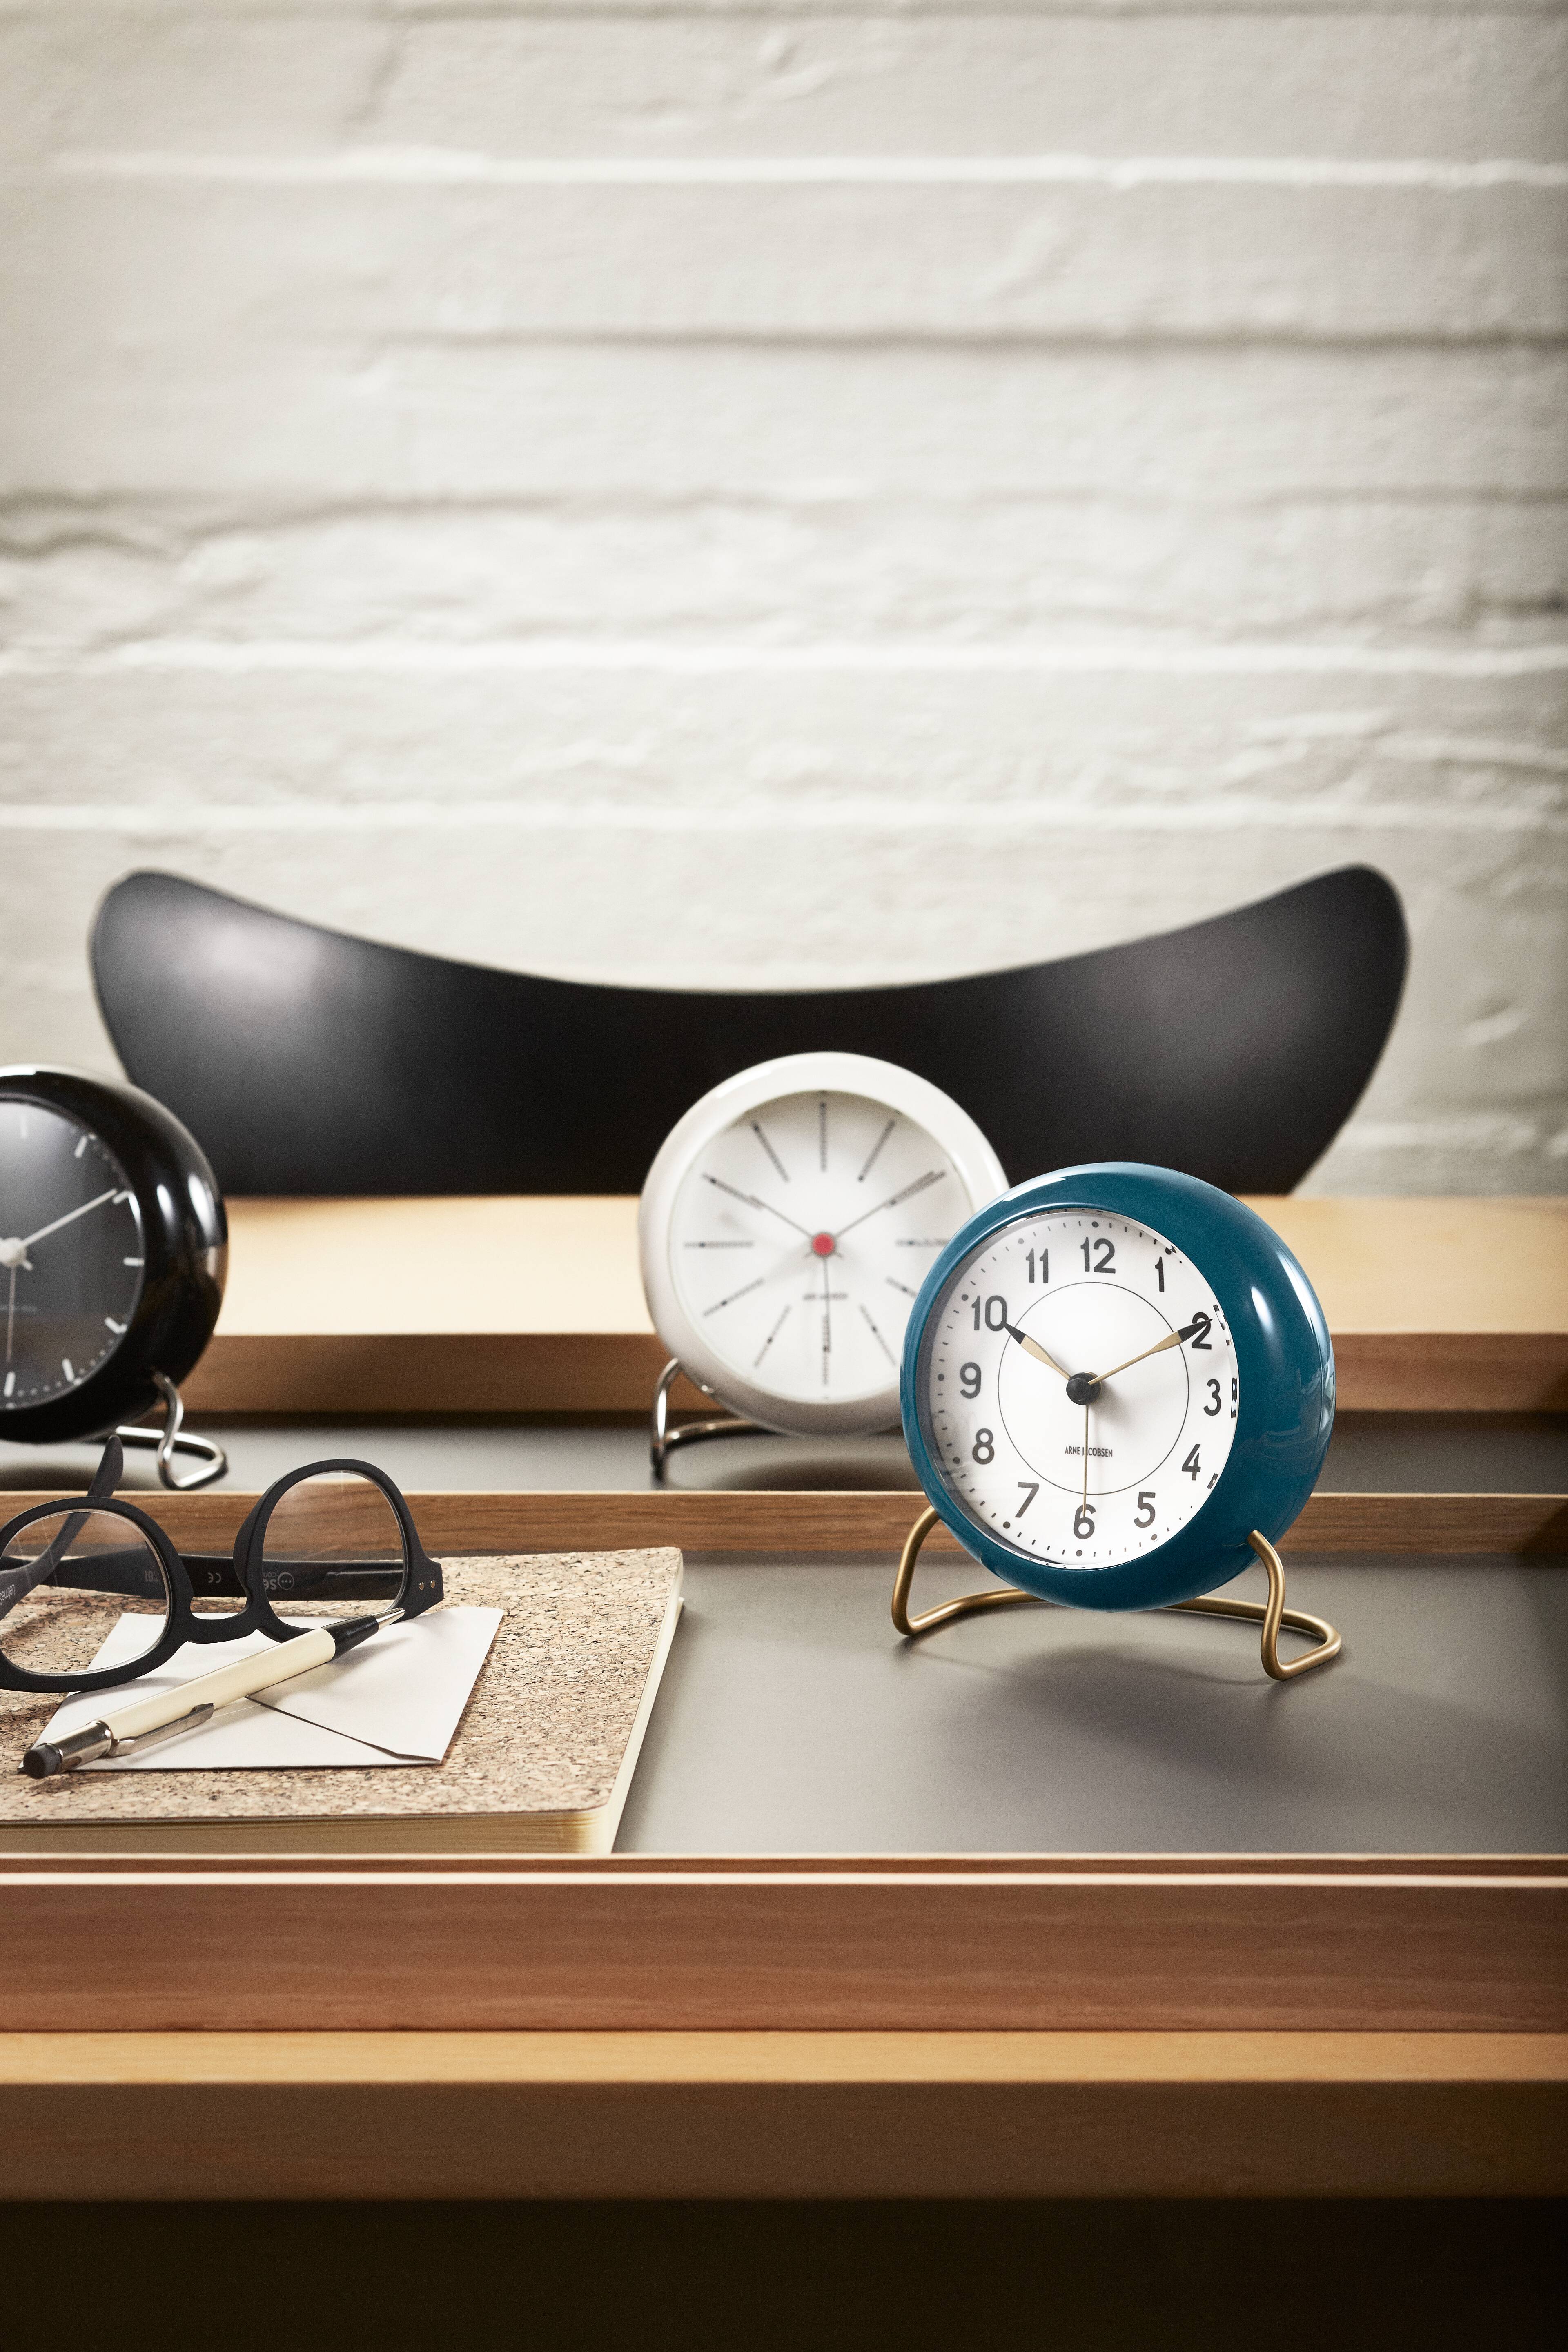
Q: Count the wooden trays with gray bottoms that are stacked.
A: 2